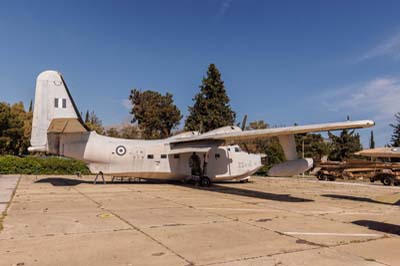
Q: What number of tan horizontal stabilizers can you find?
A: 1